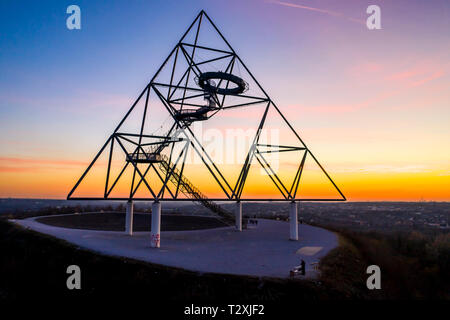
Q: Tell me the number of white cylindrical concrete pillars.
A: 4